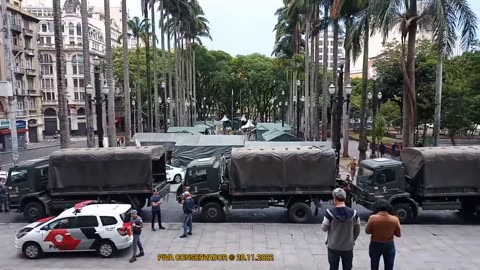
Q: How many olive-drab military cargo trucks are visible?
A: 3